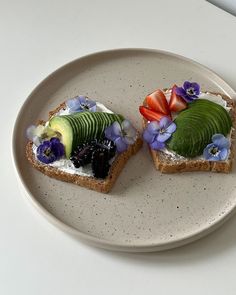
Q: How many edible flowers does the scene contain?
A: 7